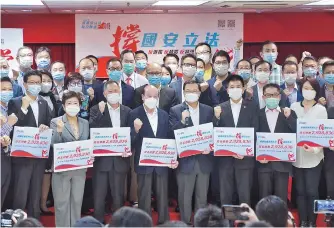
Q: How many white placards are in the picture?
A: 8